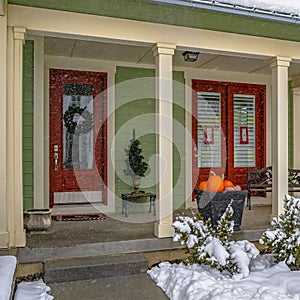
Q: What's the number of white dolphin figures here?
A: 0